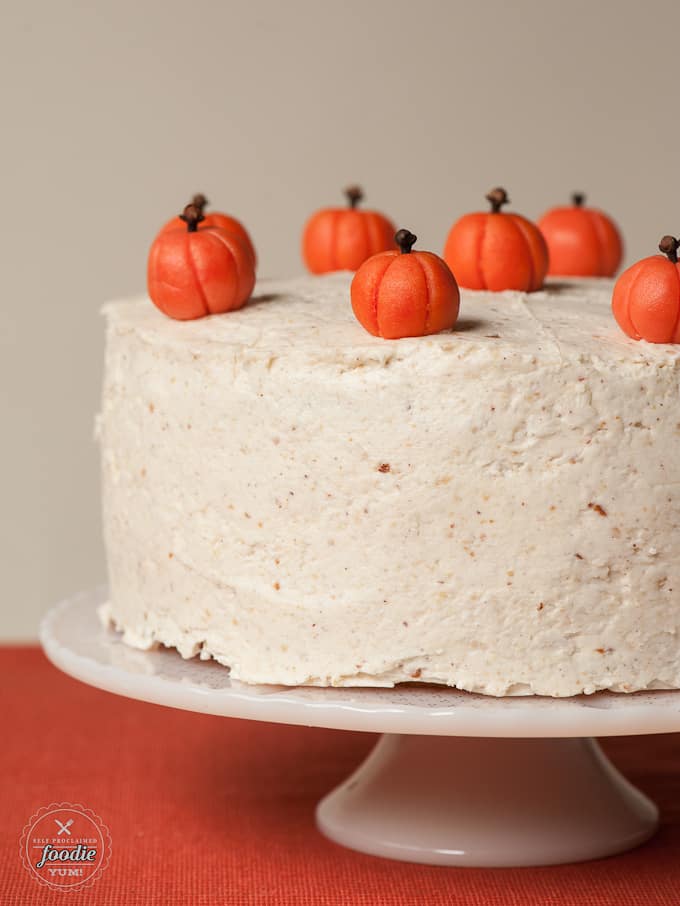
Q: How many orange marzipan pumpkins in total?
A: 7